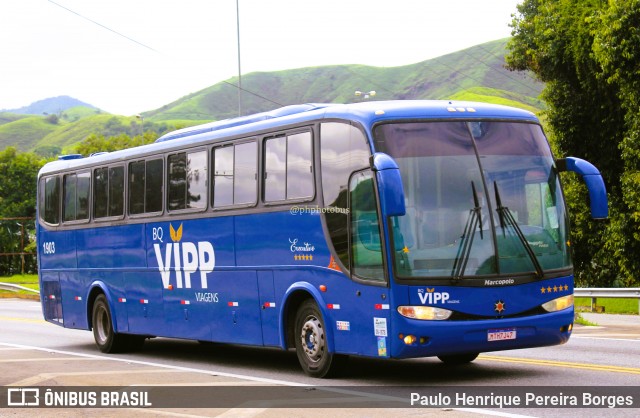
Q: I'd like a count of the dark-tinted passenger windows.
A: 7